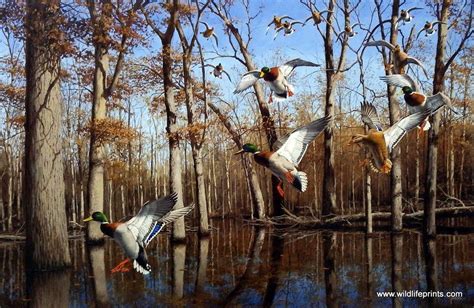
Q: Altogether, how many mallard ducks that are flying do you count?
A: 14